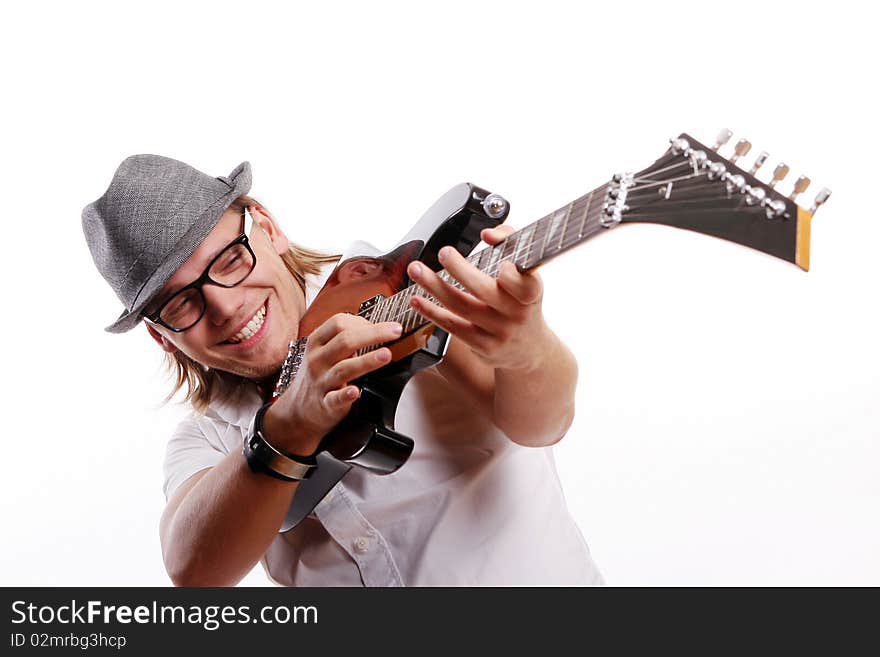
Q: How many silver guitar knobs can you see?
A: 6